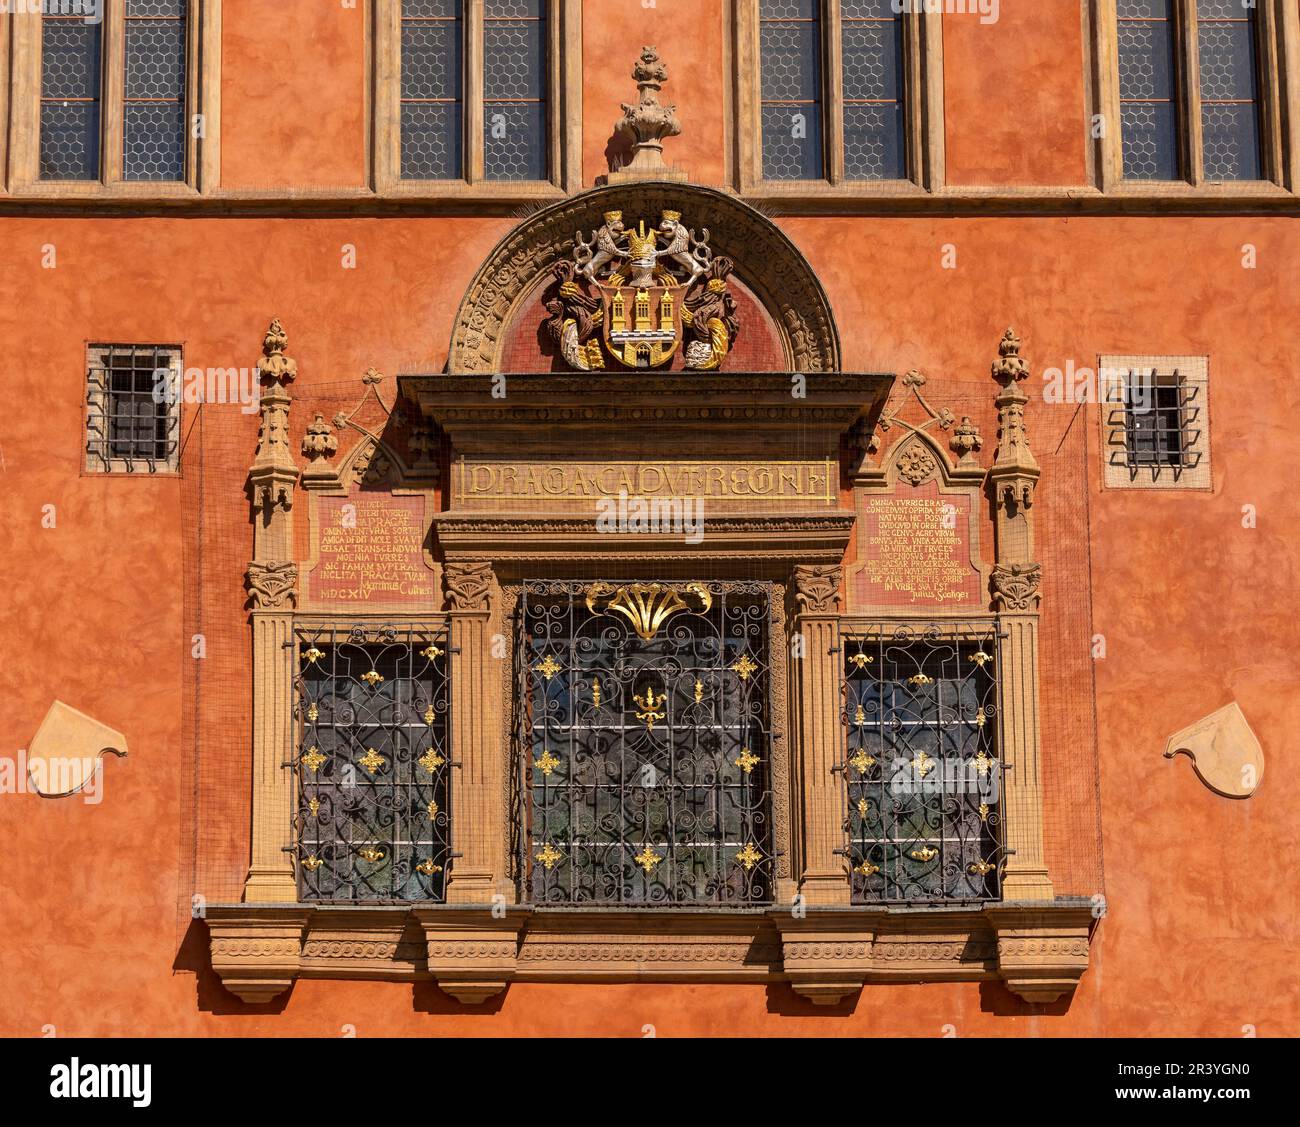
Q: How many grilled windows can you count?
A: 5